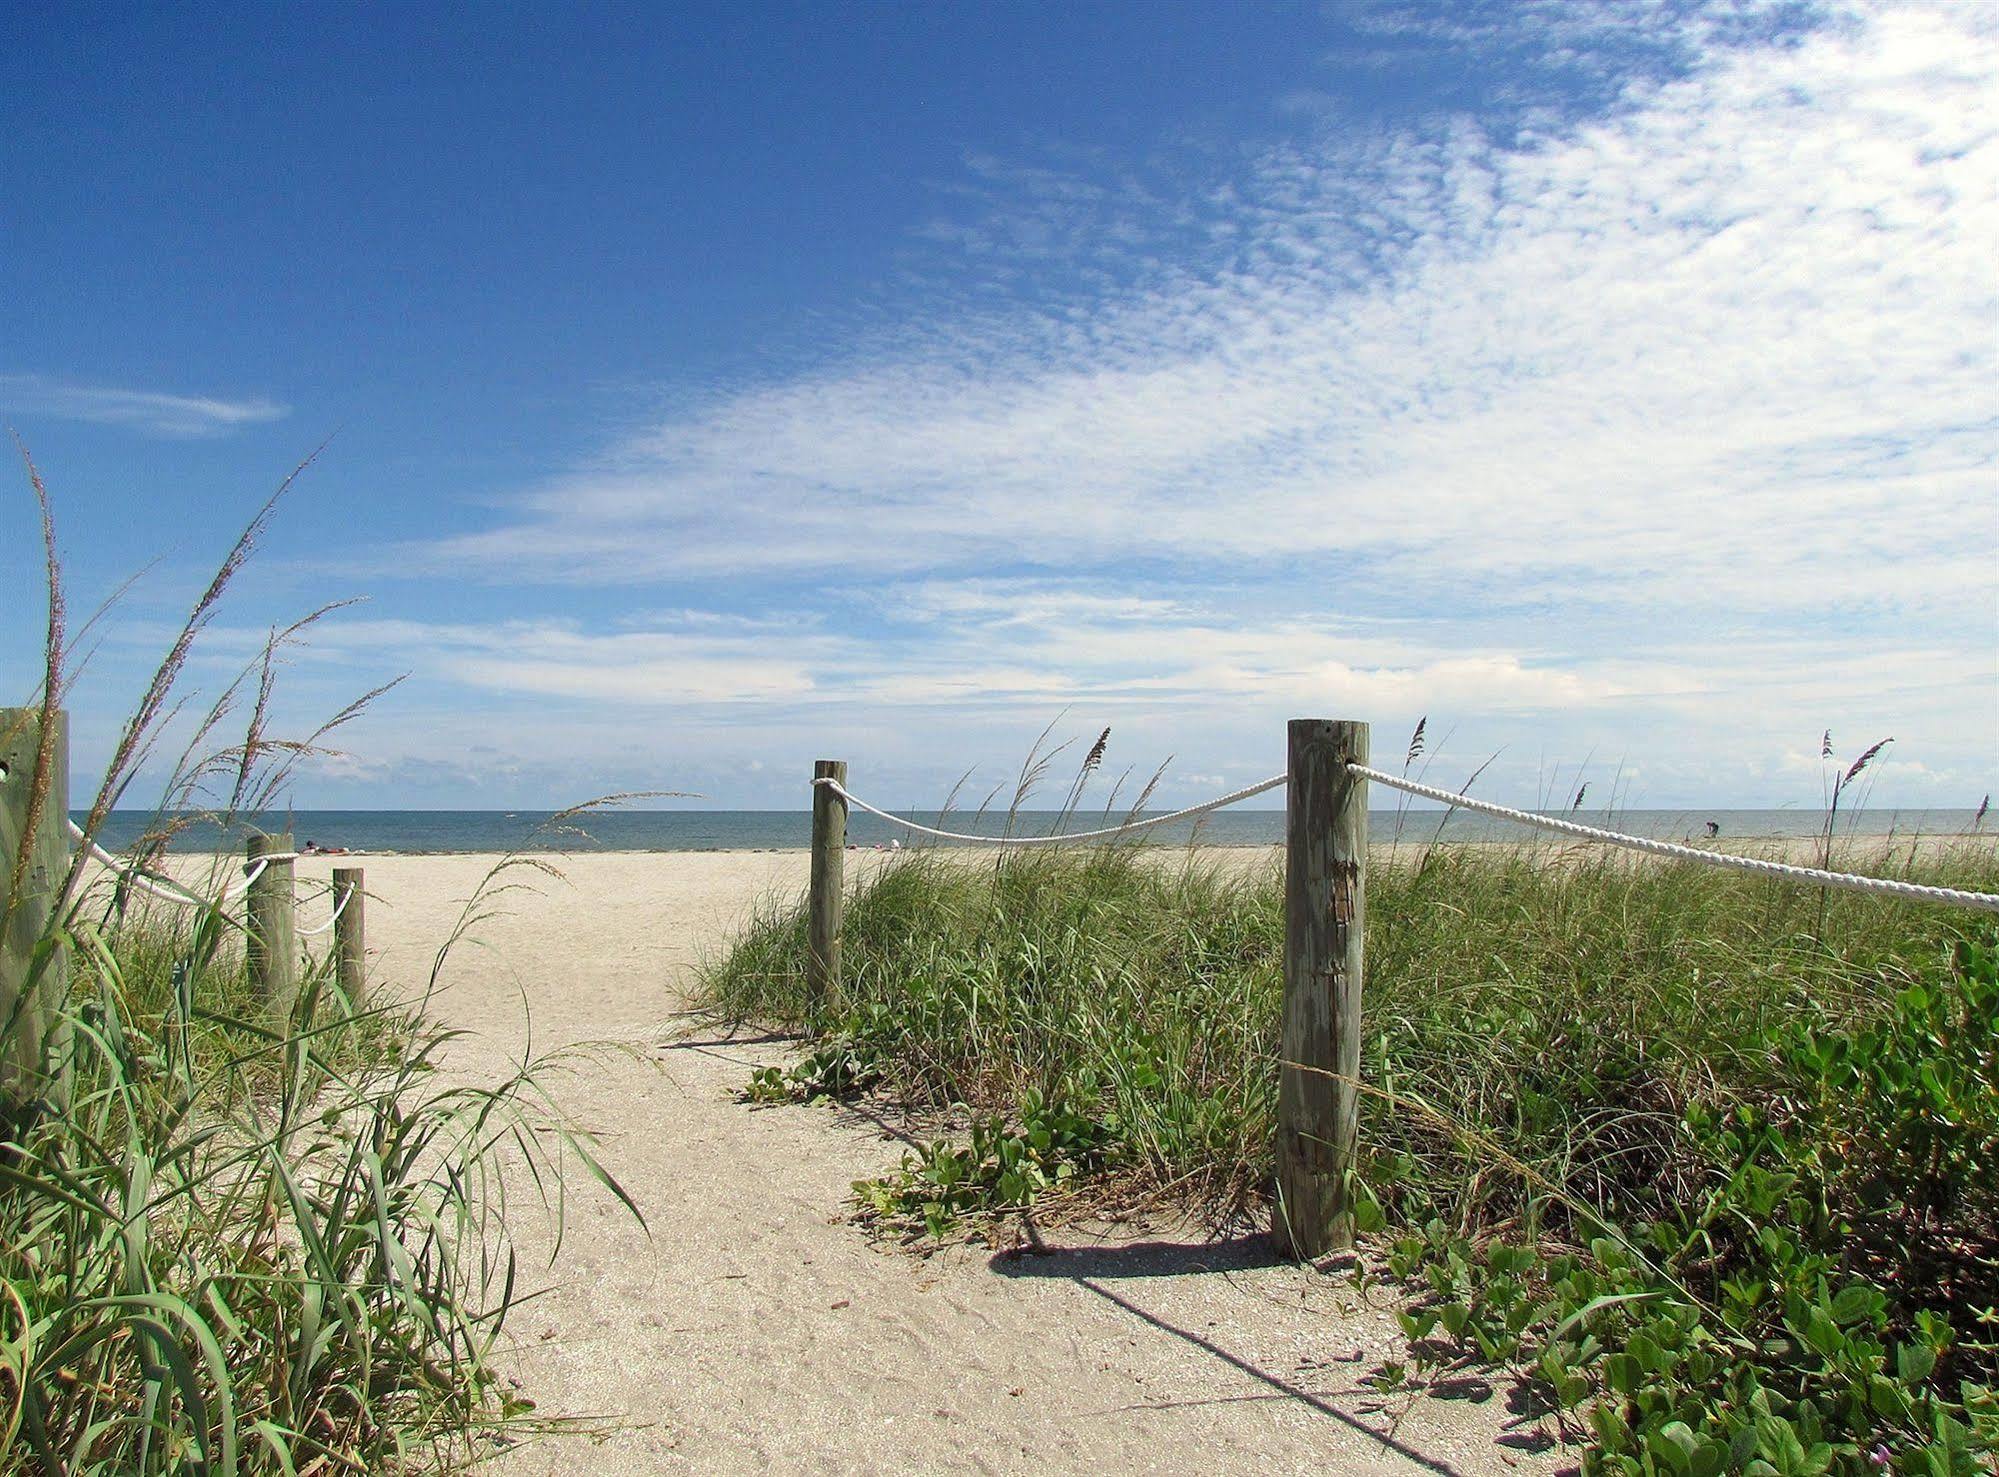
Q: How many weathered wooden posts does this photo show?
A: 5